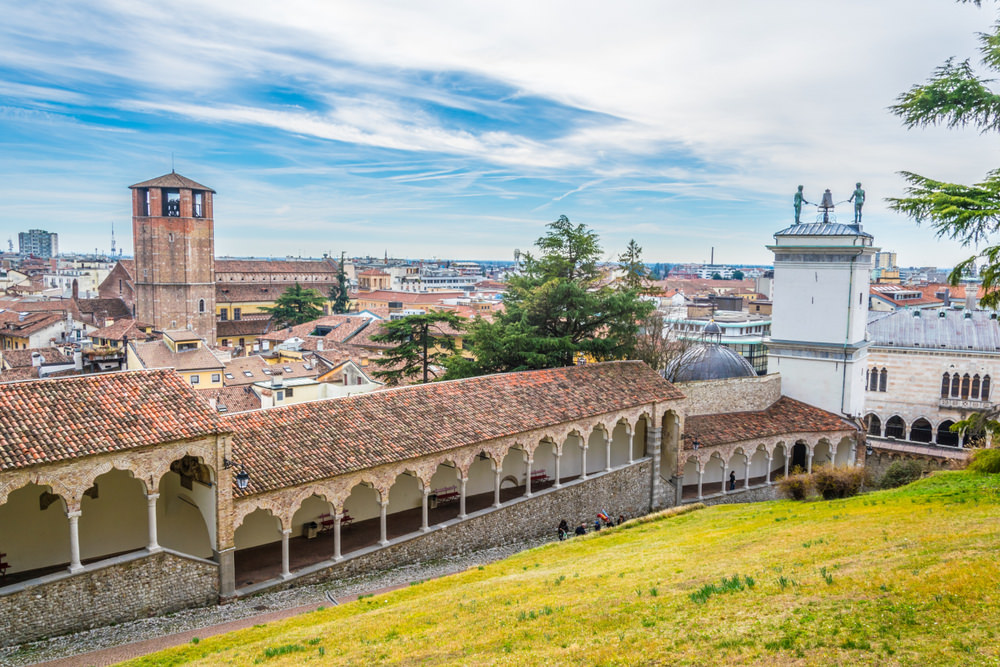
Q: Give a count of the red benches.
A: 4